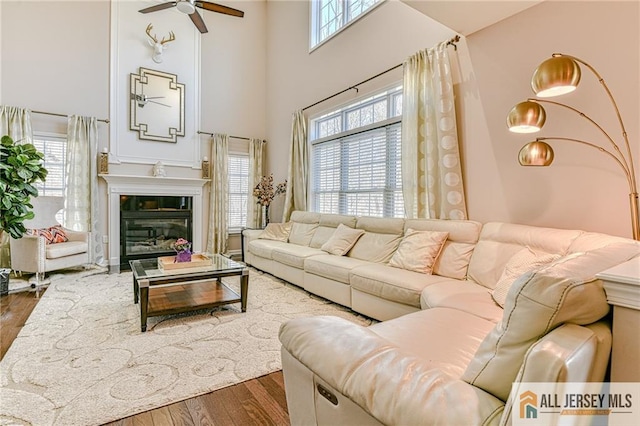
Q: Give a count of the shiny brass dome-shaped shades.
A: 3